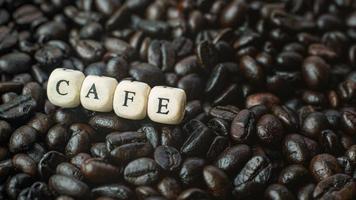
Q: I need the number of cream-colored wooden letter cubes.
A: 4